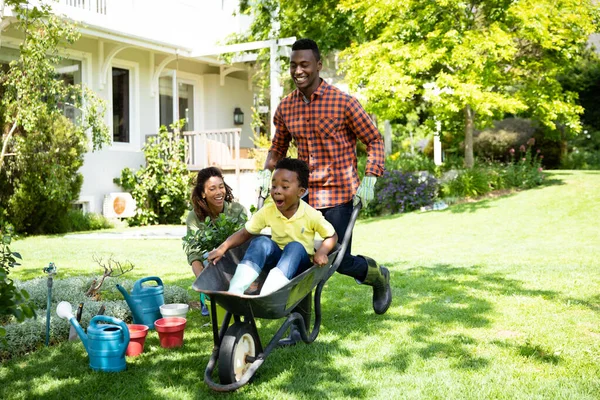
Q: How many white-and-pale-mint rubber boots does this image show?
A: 2